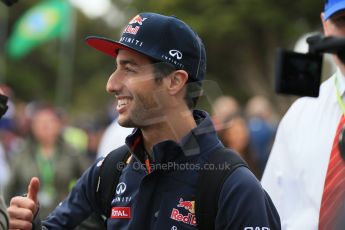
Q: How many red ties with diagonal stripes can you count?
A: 1